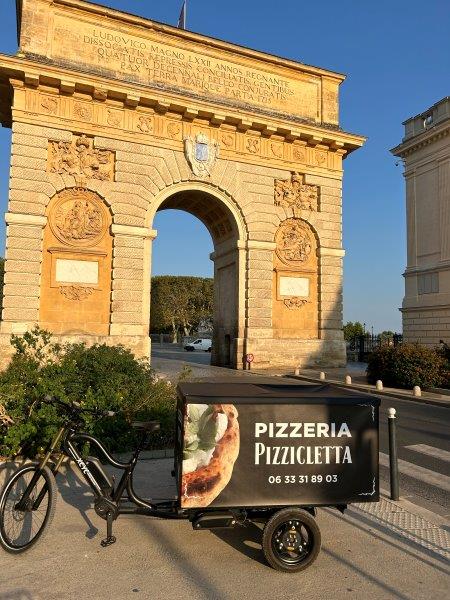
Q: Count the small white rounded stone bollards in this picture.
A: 5